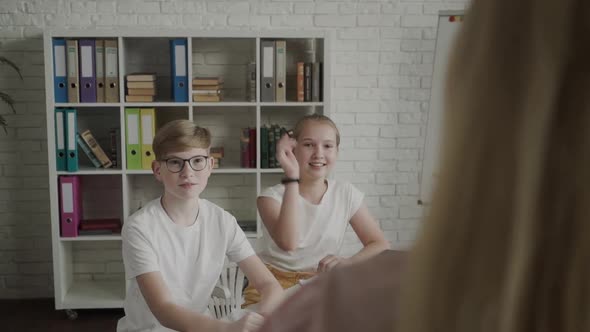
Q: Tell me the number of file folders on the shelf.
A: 13